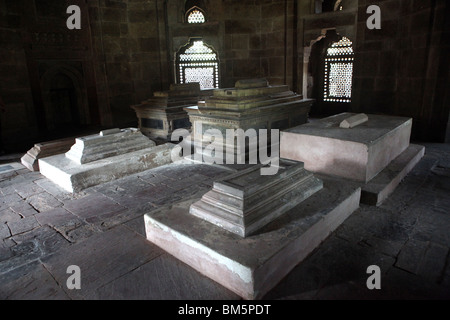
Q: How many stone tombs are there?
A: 6